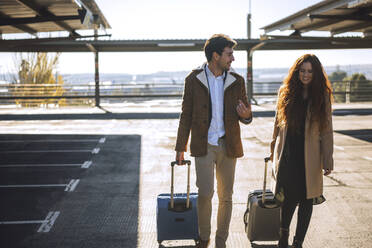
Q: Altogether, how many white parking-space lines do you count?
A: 5